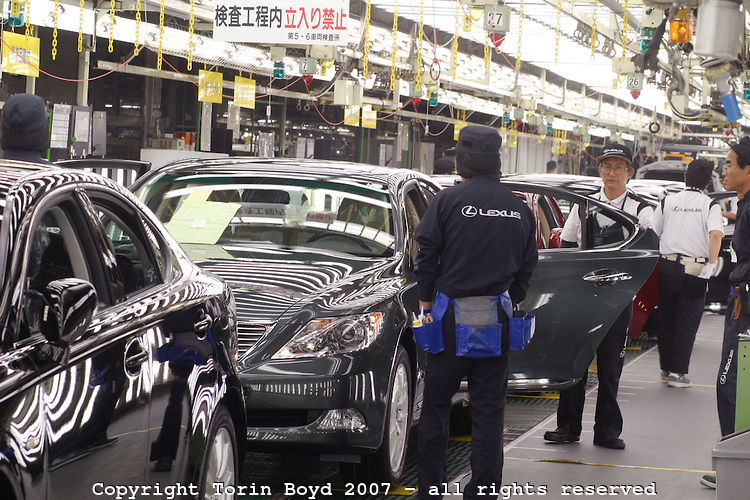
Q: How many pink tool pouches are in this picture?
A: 0